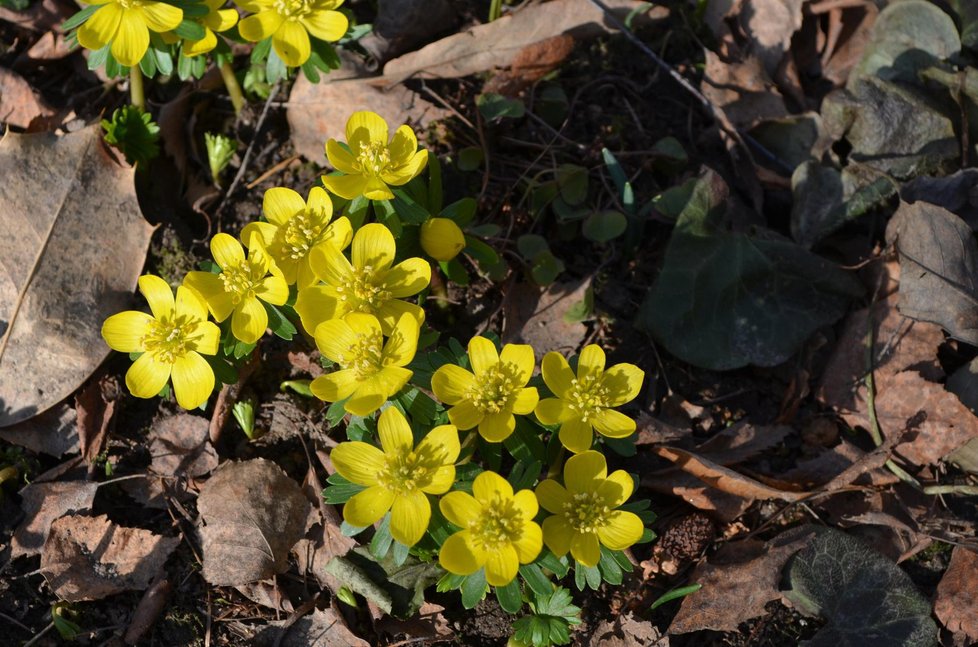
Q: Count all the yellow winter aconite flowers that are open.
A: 14